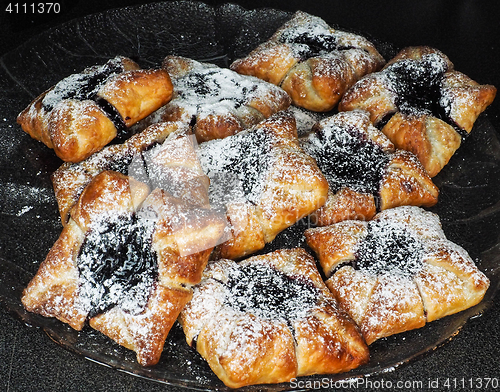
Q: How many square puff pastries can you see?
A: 10